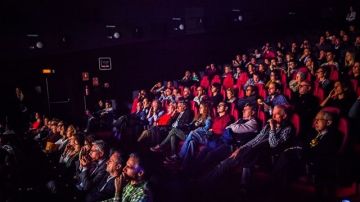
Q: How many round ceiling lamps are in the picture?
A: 4